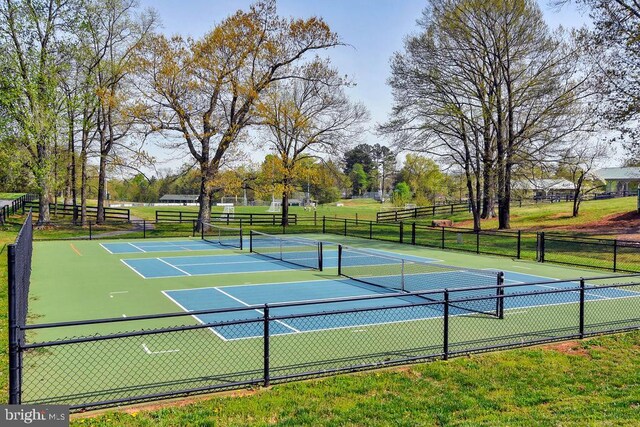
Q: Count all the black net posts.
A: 6